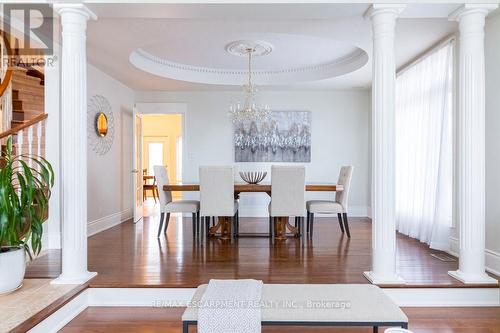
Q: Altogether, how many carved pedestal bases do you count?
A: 2